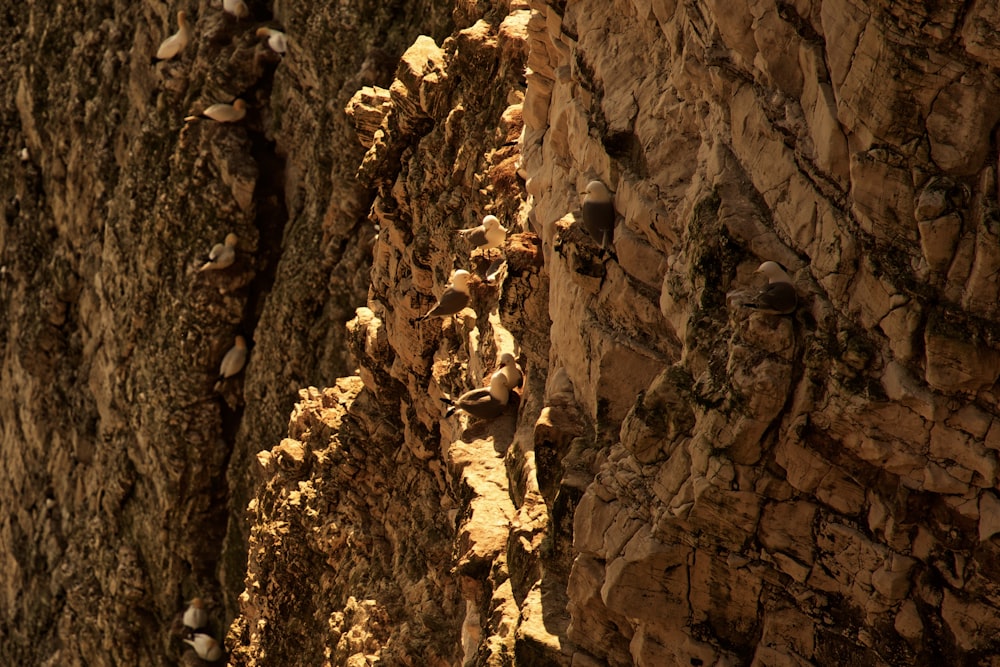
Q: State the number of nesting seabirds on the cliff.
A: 14